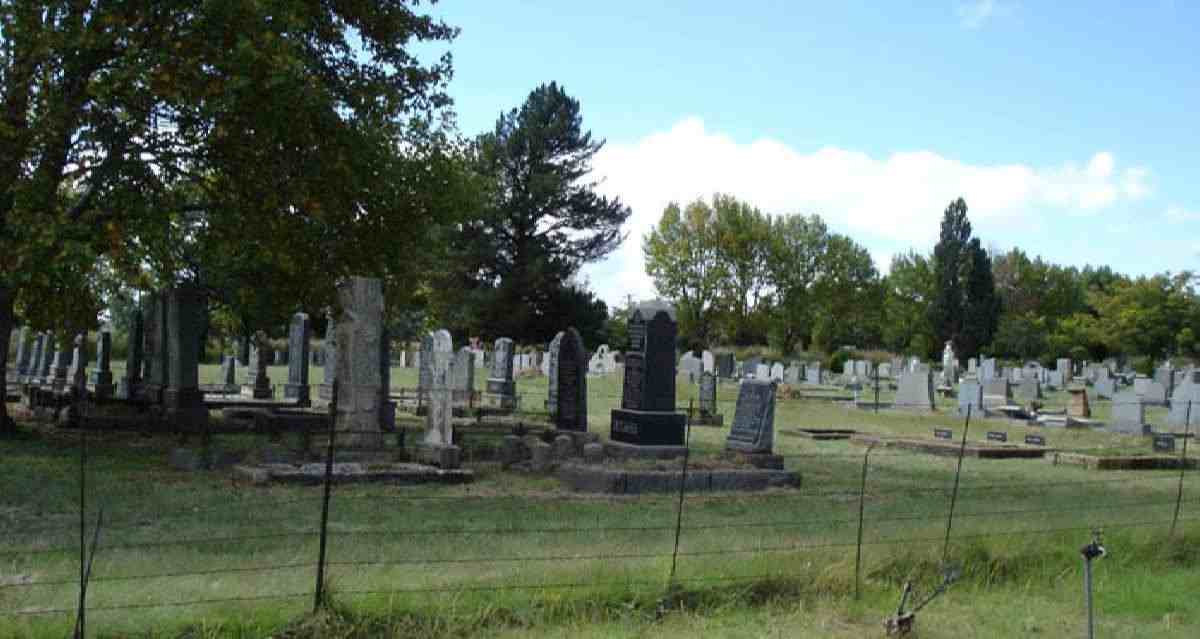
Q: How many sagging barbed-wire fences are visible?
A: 1